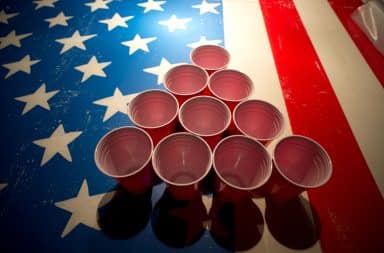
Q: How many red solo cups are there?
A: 10